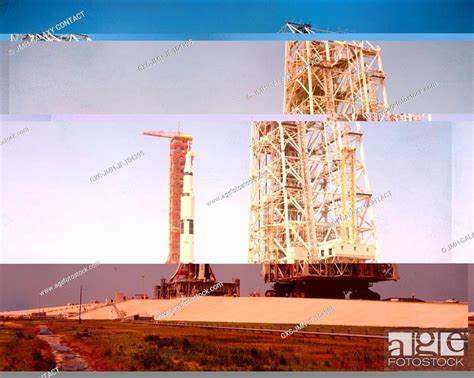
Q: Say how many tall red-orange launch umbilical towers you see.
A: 1